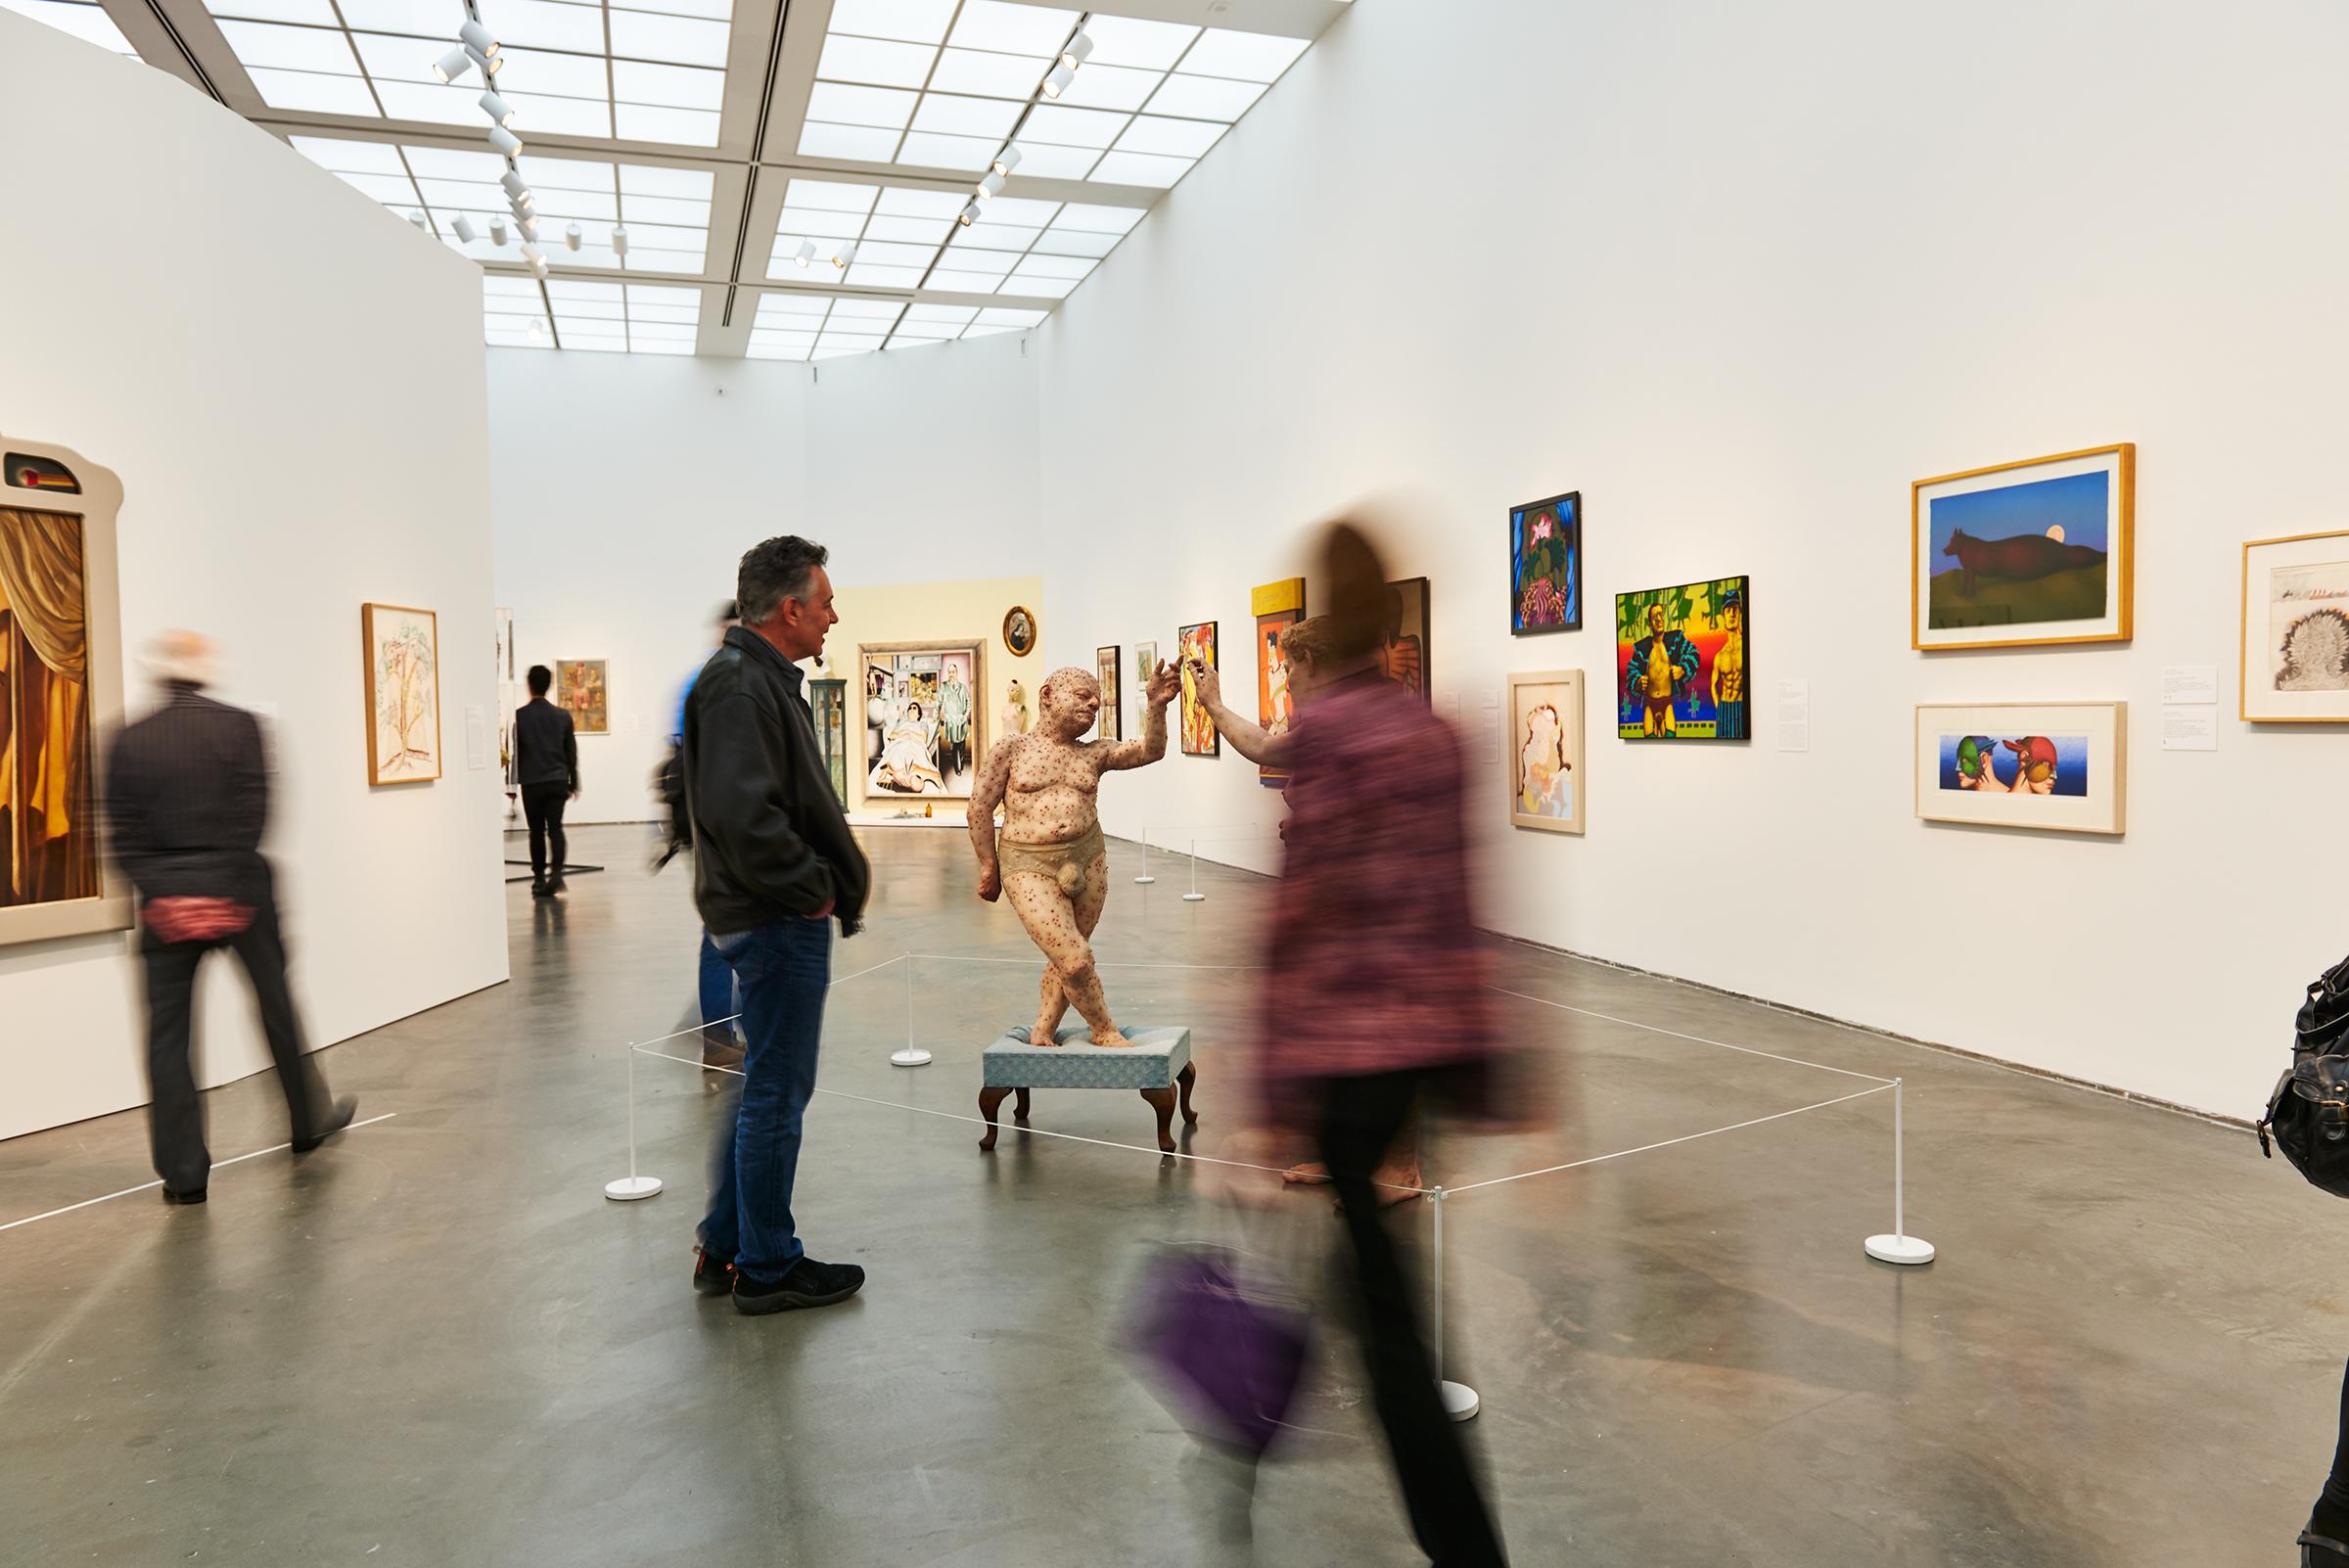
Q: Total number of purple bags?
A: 1